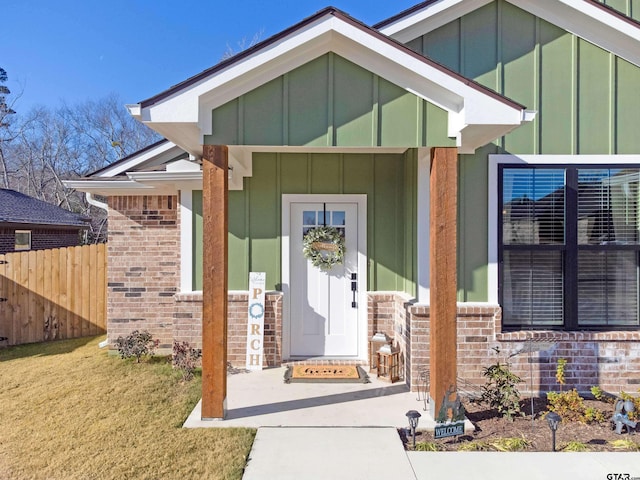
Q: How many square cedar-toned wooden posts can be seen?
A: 2